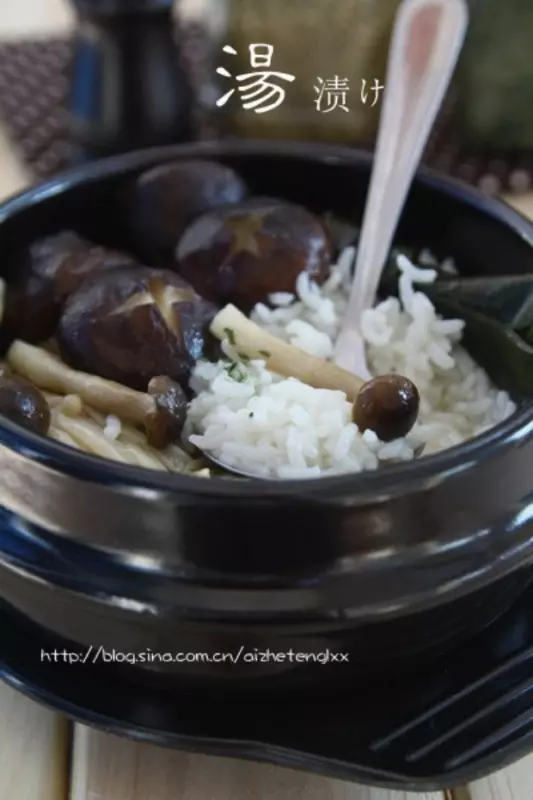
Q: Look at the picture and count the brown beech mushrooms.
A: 3